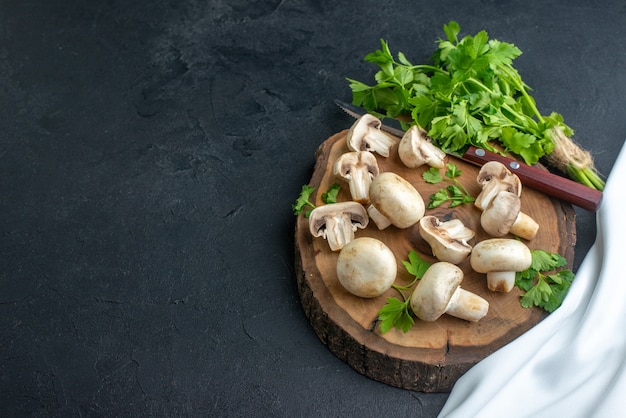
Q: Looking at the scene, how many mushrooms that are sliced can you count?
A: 6